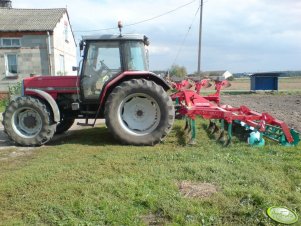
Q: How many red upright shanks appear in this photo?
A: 3